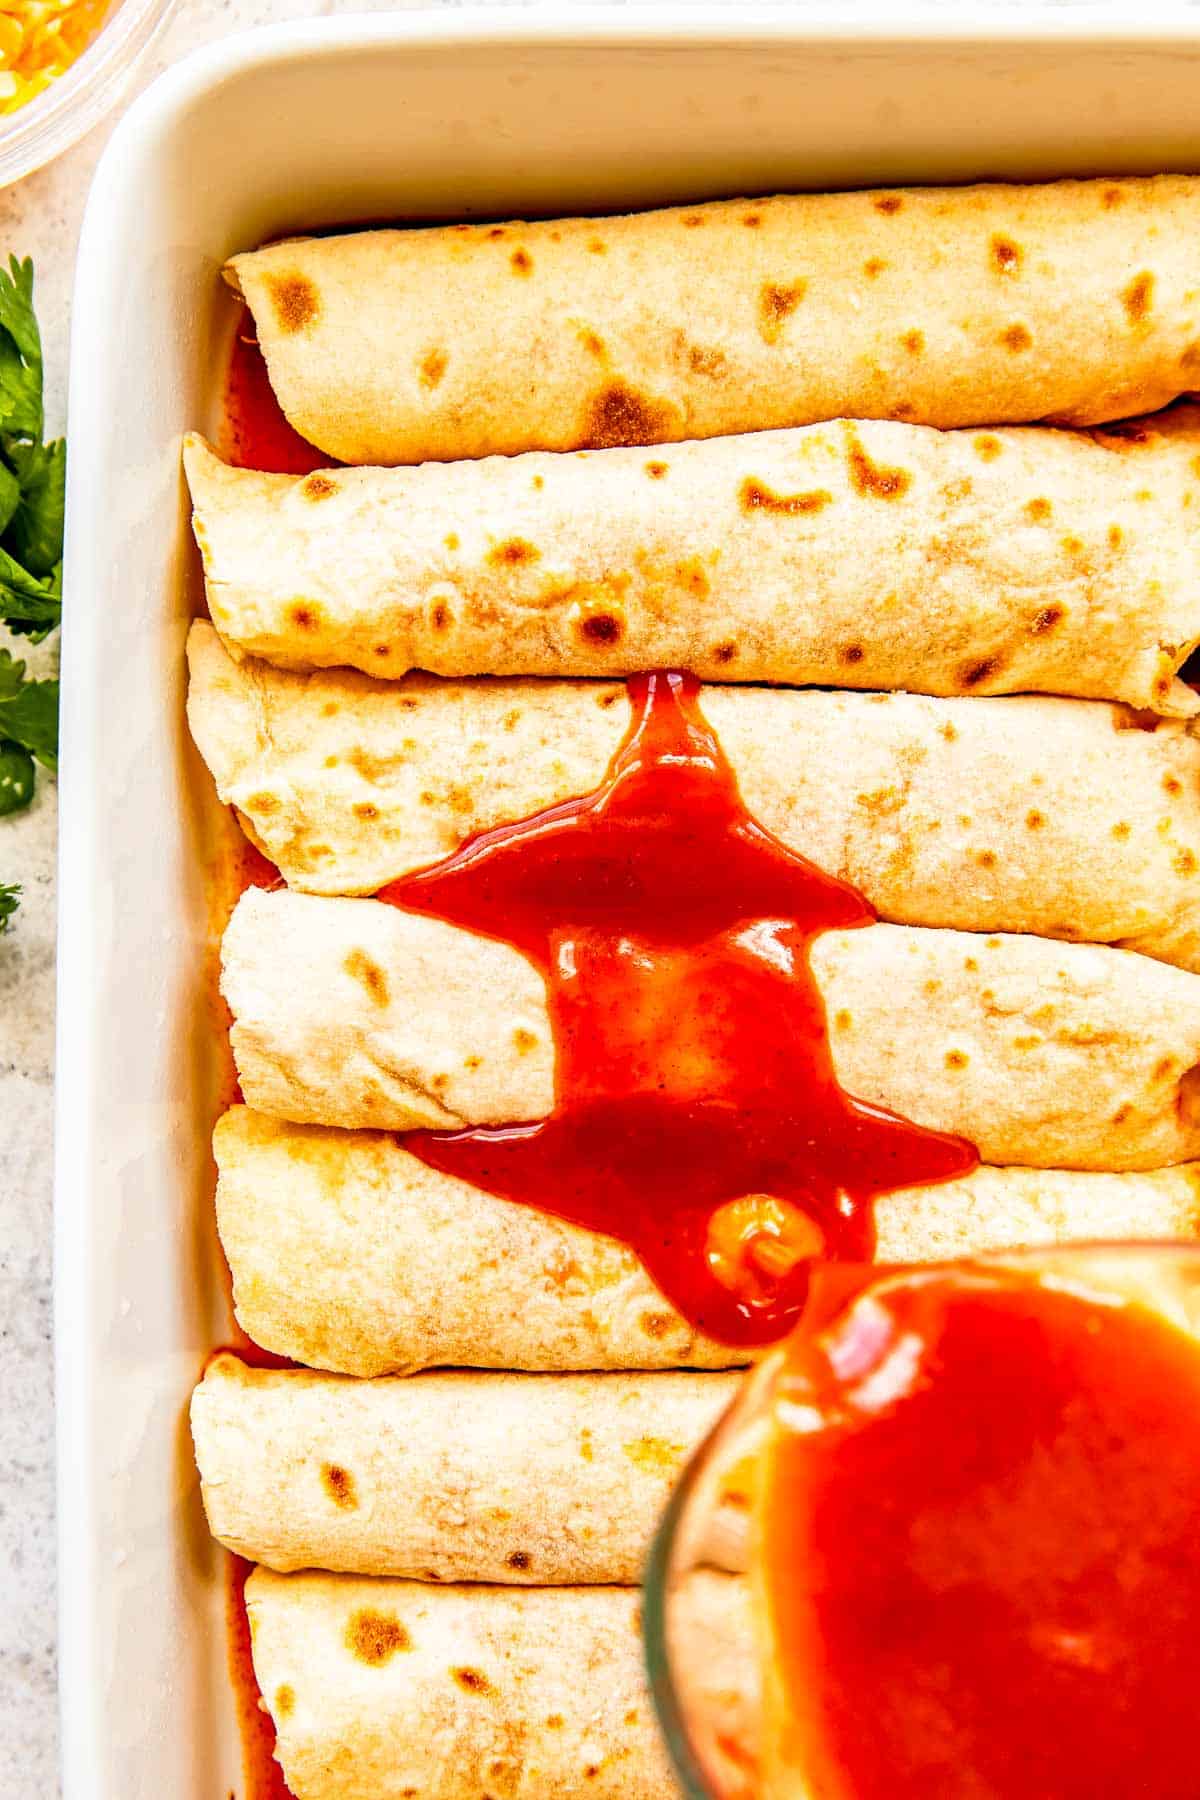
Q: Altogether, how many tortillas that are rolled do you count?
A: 7